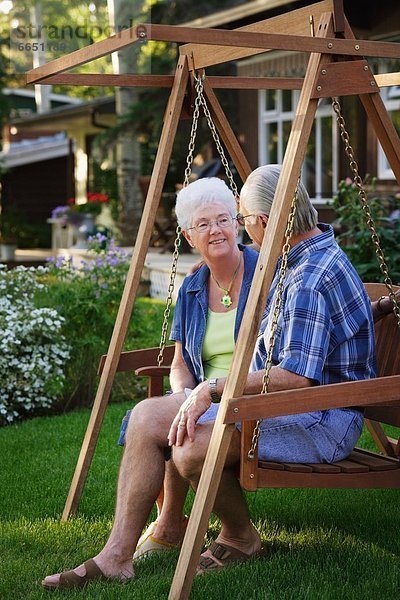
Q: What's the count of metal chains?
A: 4